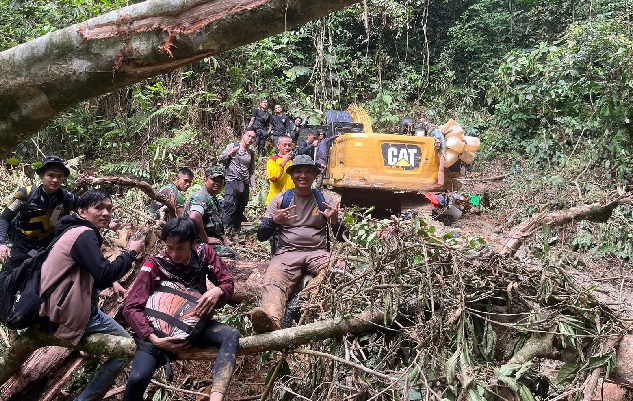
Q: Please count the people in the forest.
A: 13